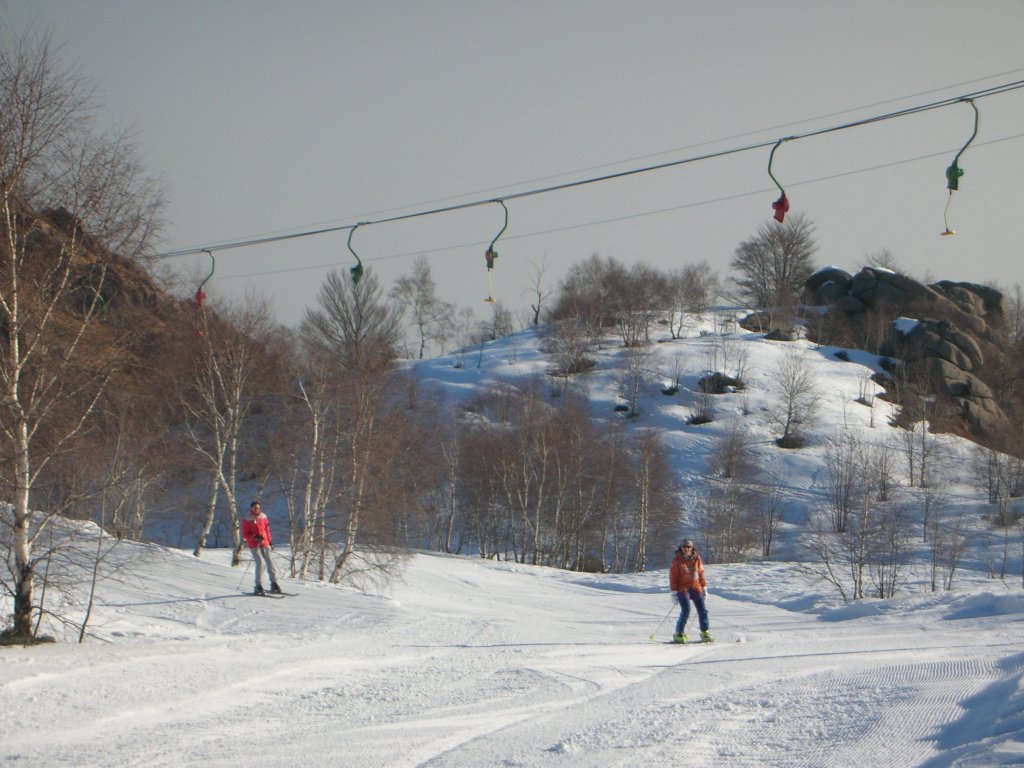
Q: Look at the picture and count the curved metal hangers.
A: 5